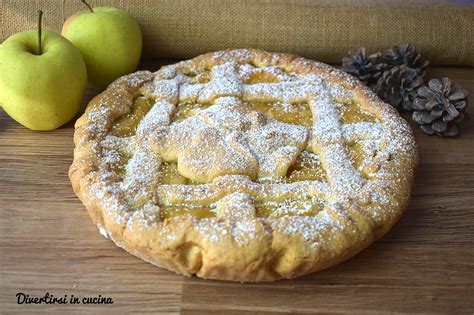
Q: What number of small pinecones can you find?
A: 4